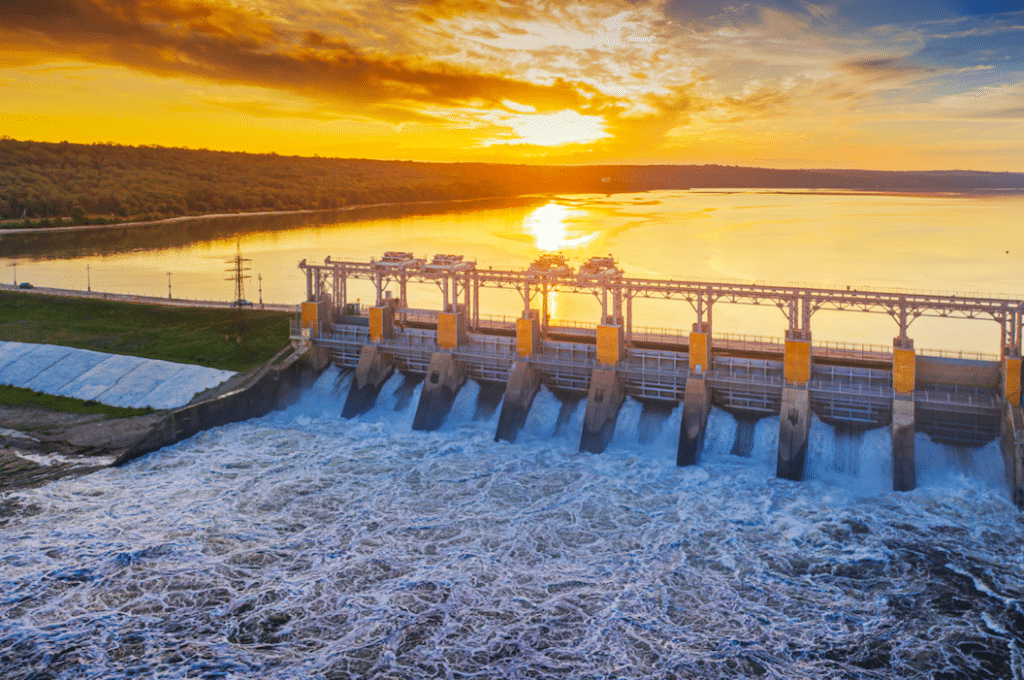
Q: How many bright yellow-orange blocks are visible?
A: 9